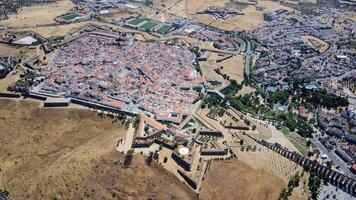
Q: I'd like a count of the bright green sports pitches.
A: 4